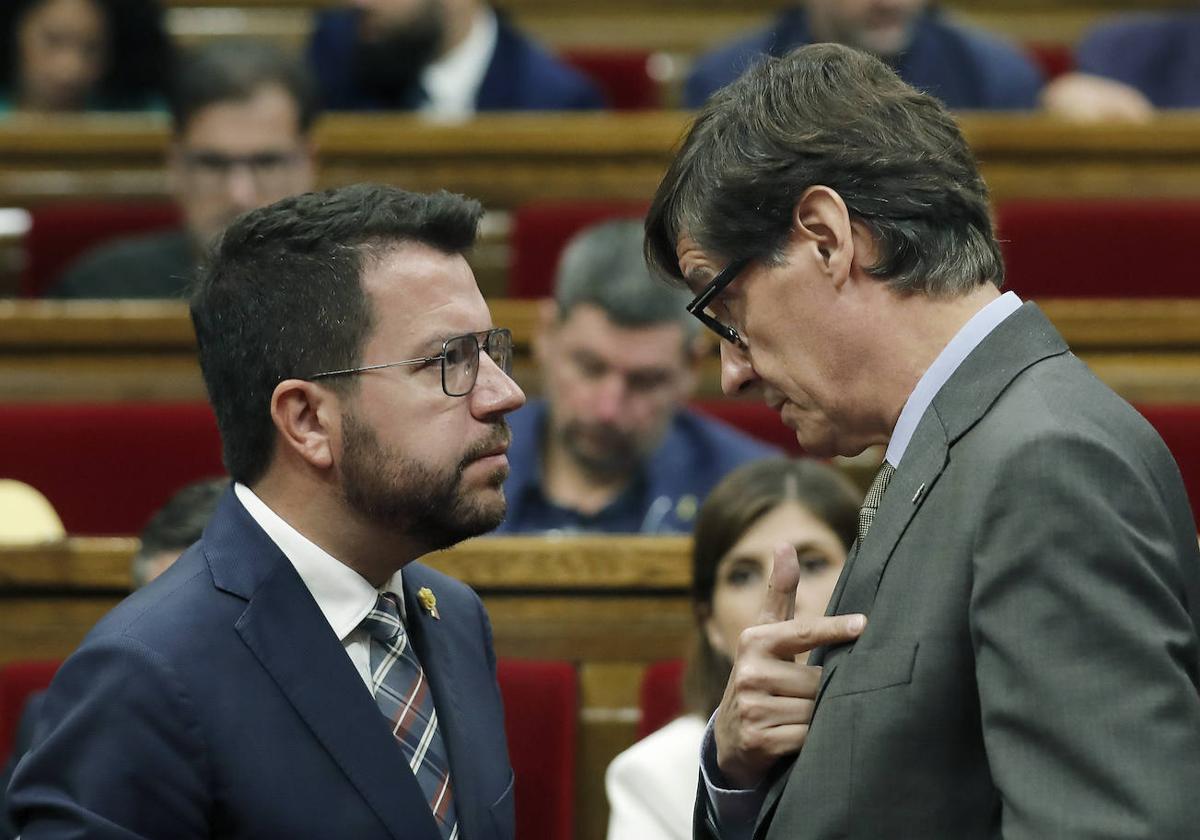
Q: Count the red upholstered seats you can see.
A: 11